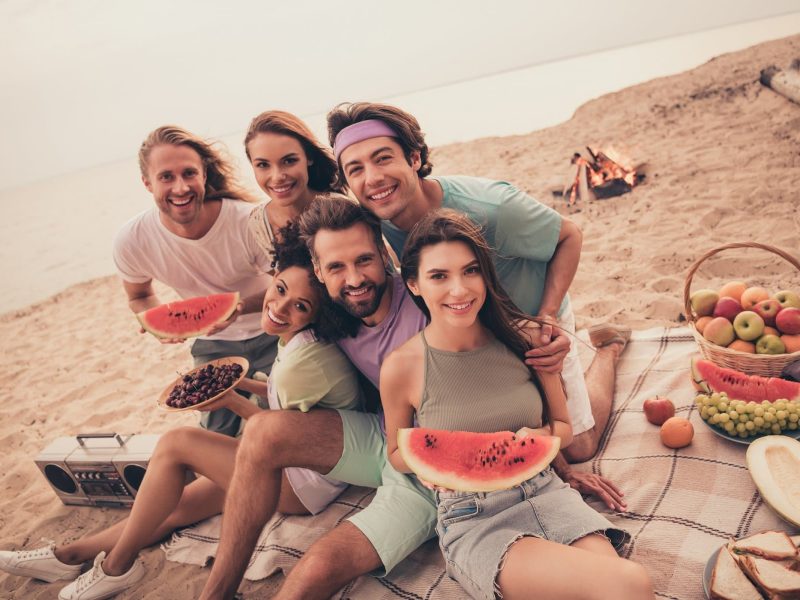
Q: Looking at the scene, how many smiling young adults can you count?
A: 6